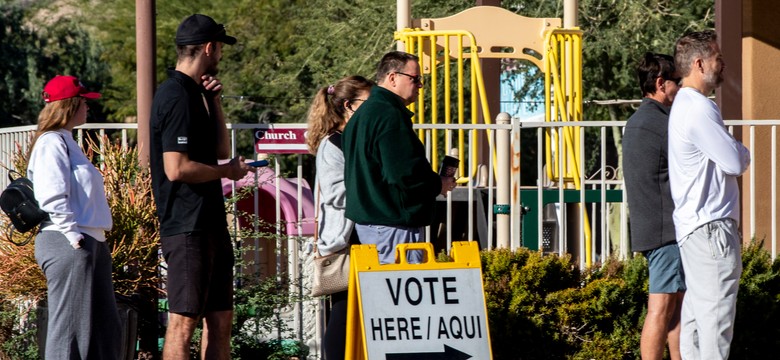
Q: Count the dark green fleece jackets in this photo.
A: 1